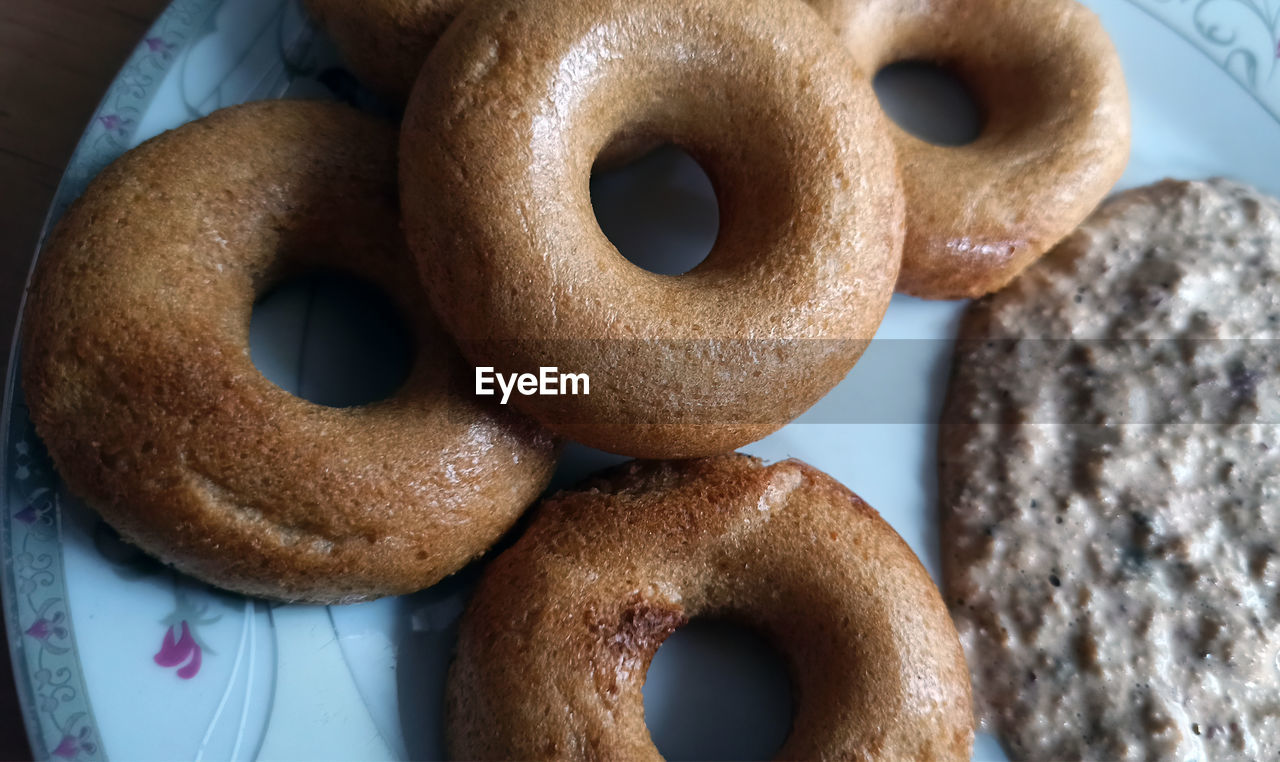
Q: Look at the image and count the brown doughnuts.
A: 5